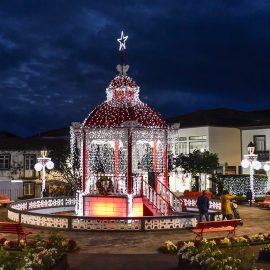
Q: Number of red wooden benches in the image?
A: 5